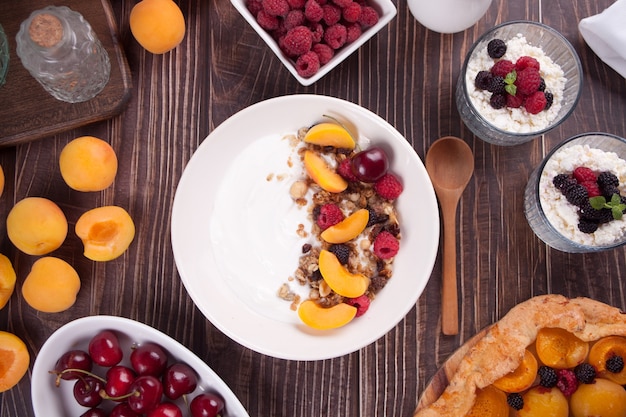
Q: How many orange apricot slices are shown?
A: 5